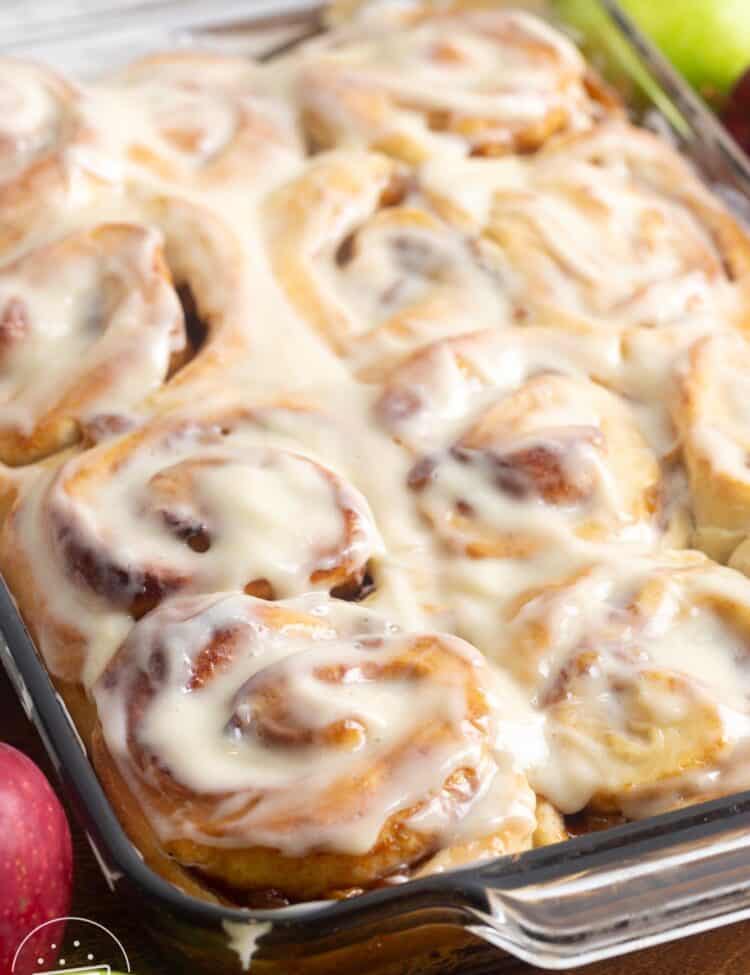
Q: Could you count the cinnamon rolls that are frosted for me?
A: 11